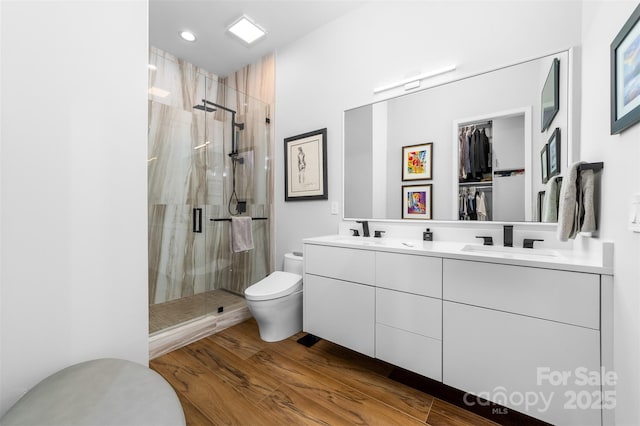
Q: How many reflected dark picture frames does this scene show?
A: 5